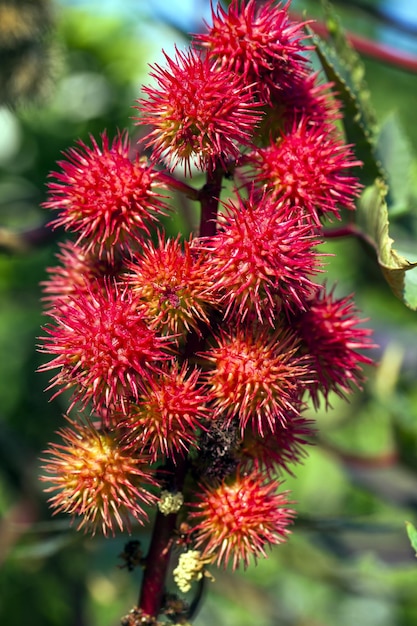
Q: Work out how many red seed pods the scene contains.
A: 15